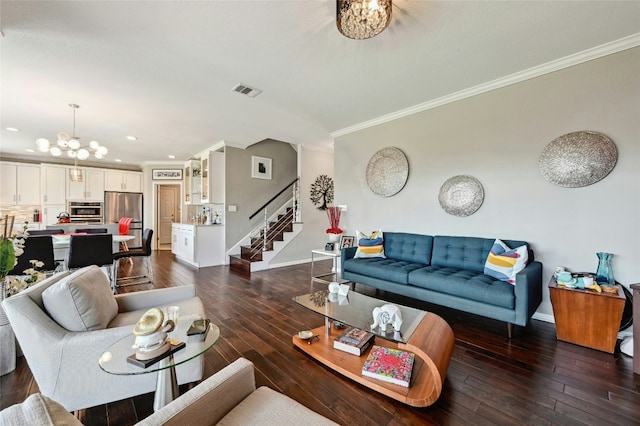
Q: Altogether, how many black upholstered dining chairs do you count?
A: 5